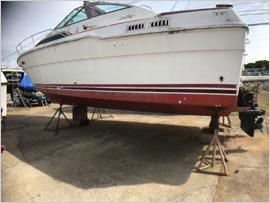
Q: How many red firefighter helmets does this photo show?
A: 0